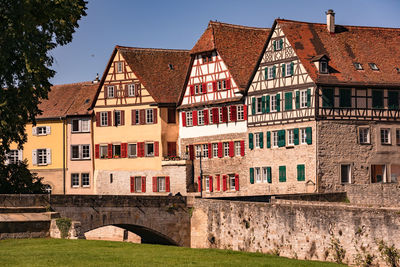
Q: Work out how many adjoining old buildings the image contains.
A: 5